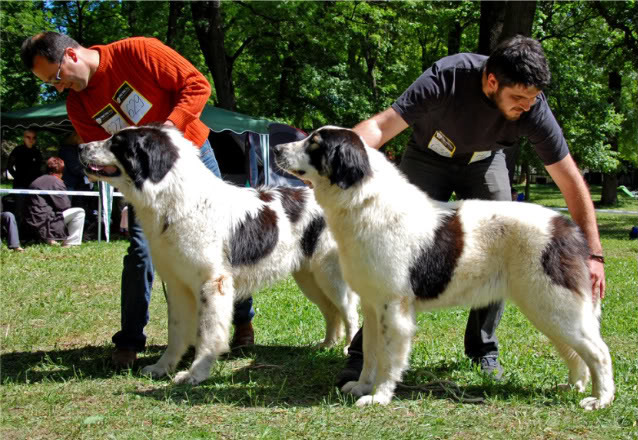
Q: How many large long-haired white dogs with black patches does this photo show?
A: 2